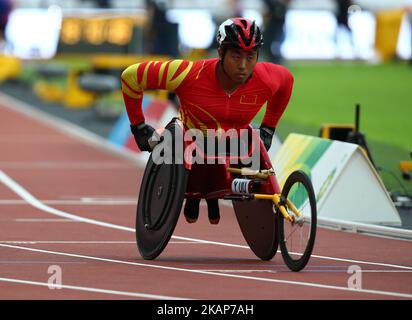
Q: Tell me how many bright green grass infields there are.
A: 1